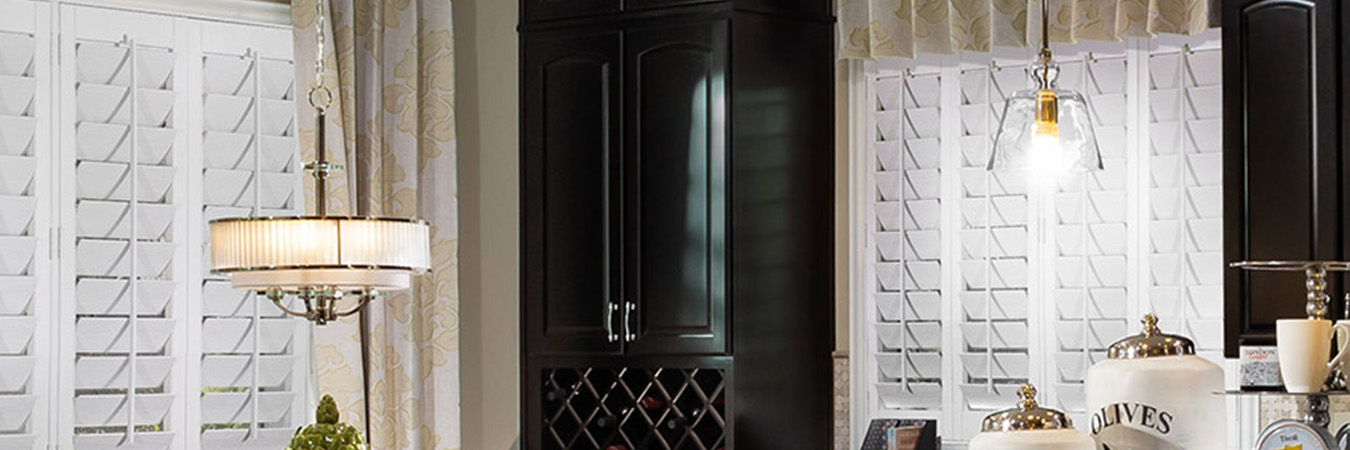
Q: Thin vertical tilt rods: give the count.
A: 6